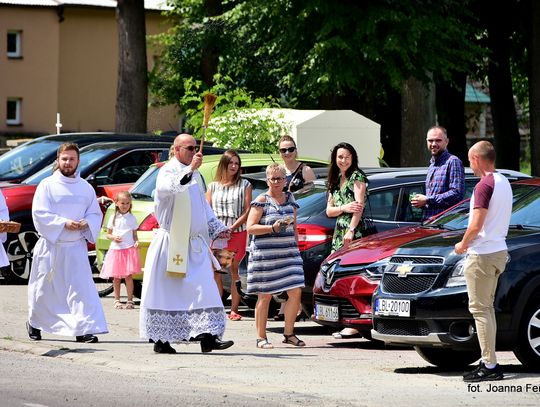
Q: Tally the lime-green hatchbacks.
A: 1